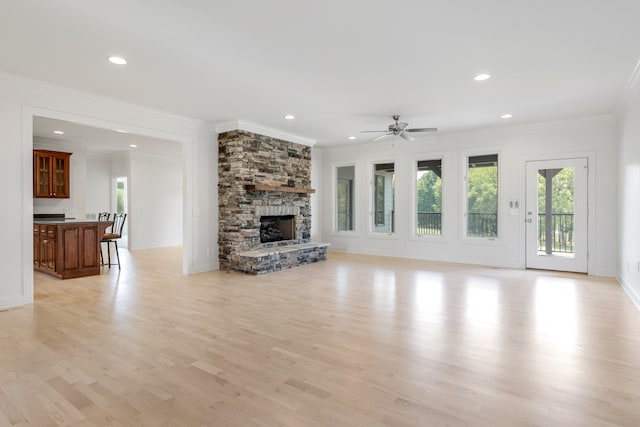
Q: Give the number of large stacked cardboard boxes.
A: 0